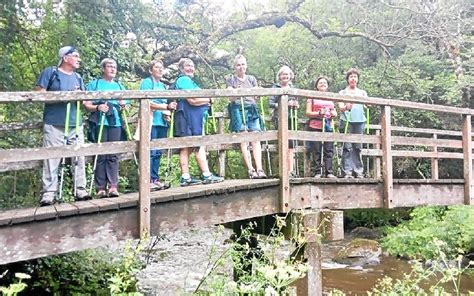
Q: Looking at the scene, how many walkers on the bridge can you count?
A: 8